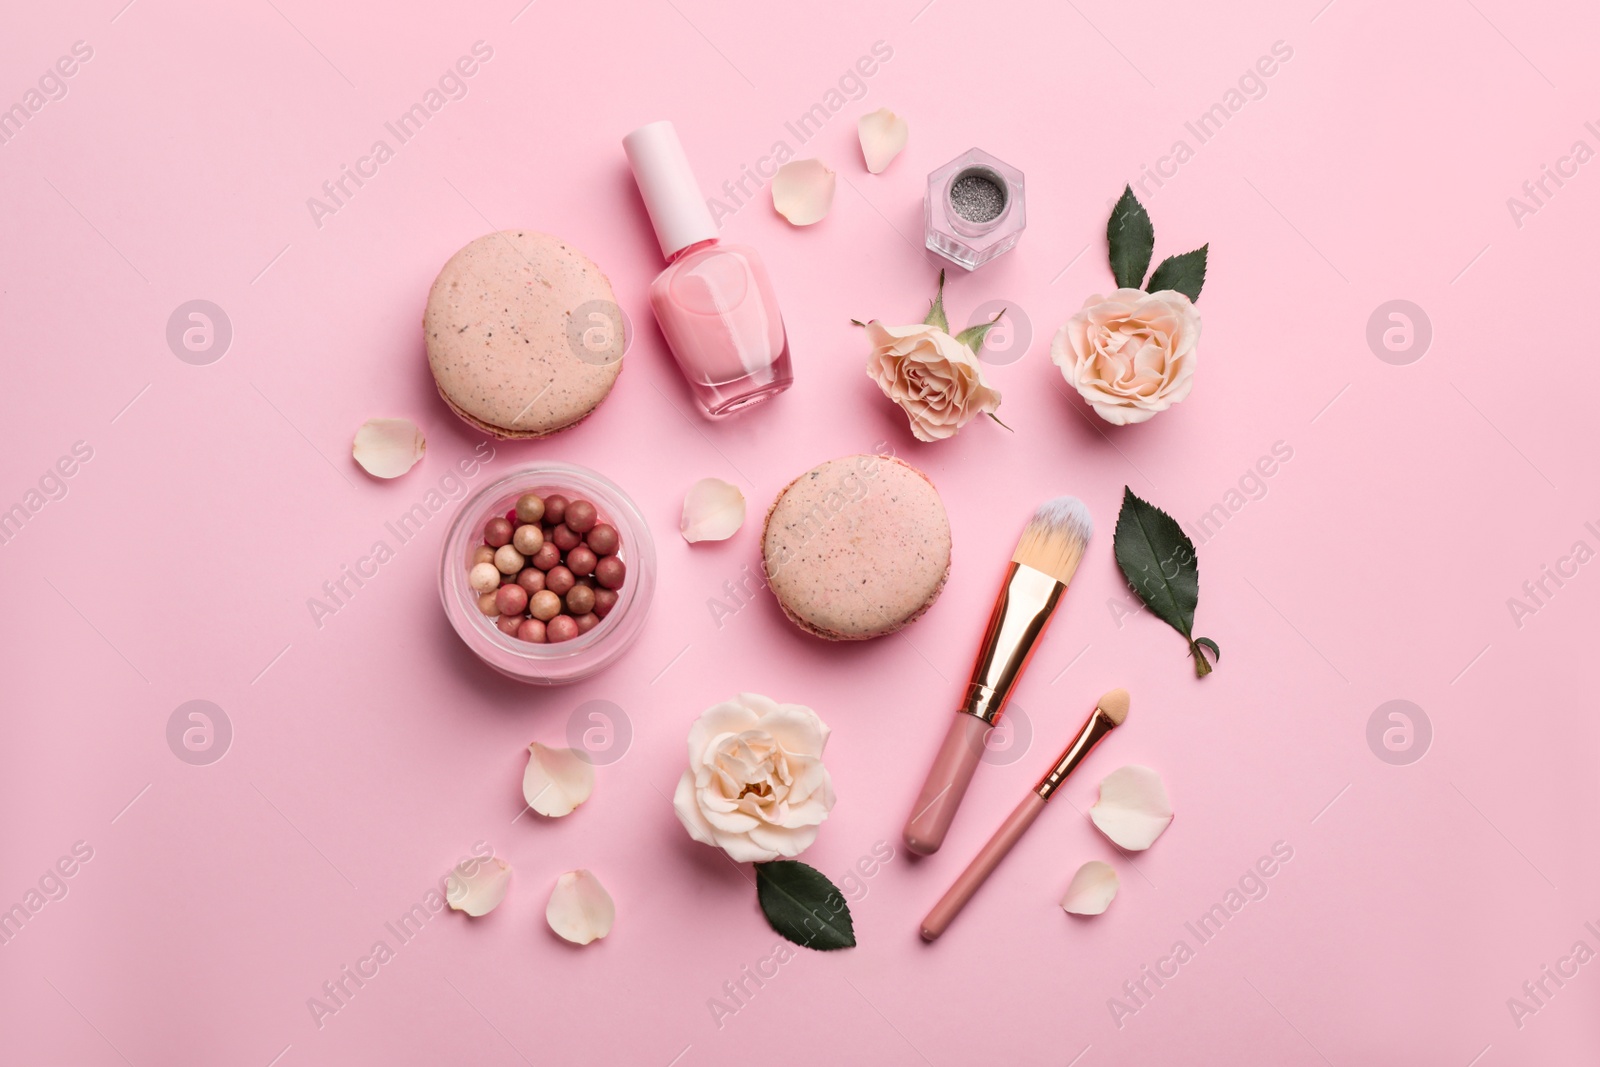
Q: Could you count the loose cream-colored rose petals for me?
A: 9